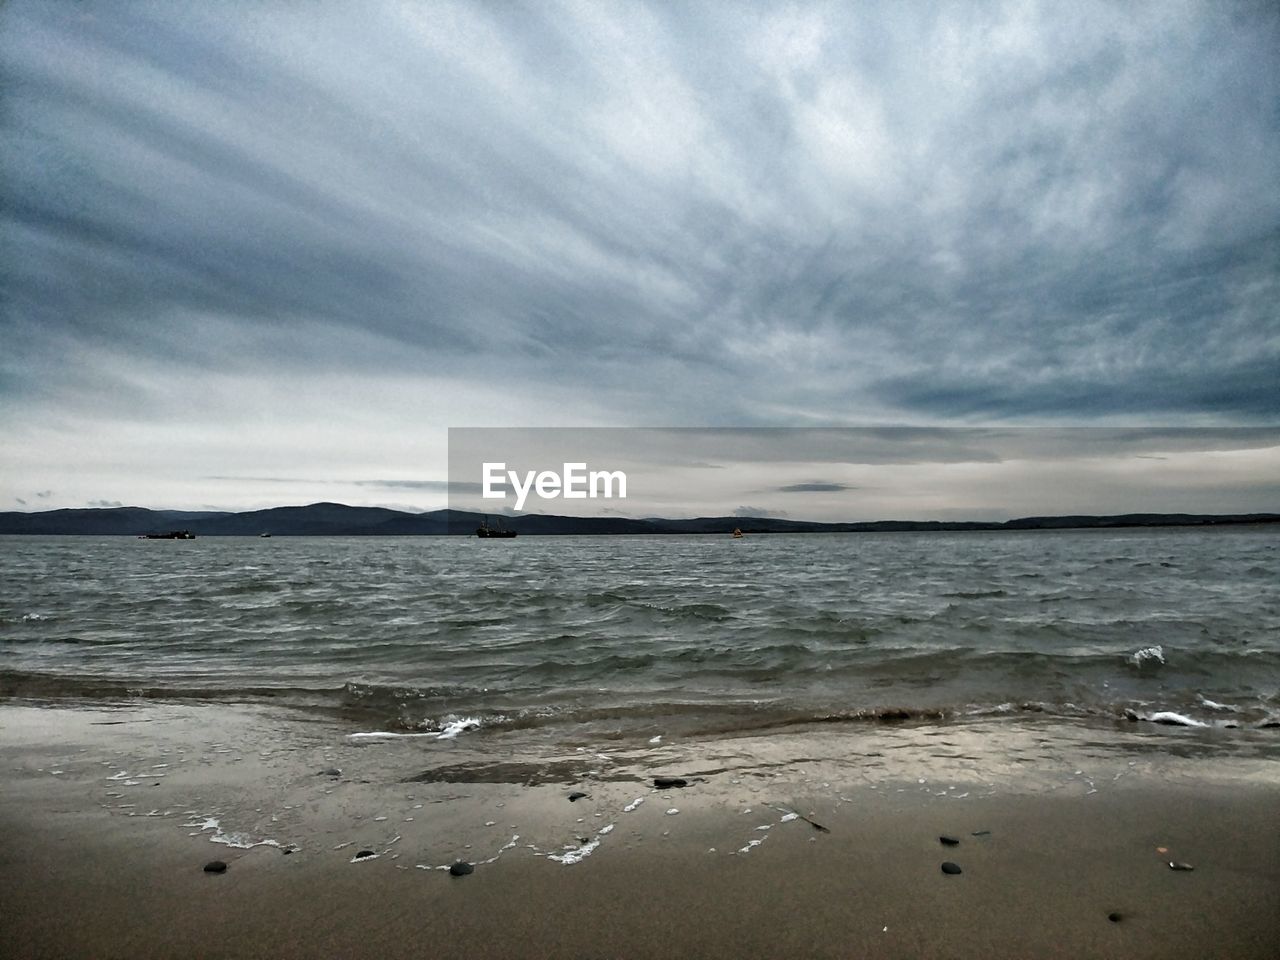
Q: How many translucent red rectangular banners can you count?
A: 0